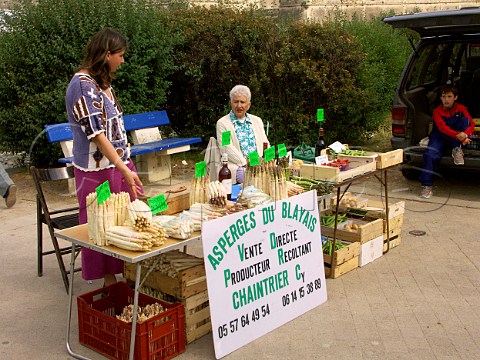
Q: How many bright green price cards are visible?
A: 8